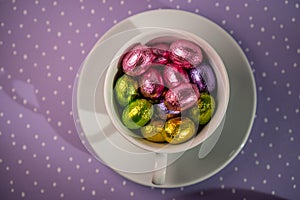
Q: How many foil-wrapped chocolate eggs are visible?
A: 13